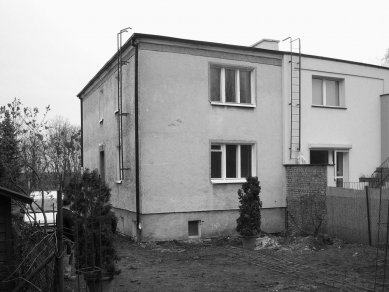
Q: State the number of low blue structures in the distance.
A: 0